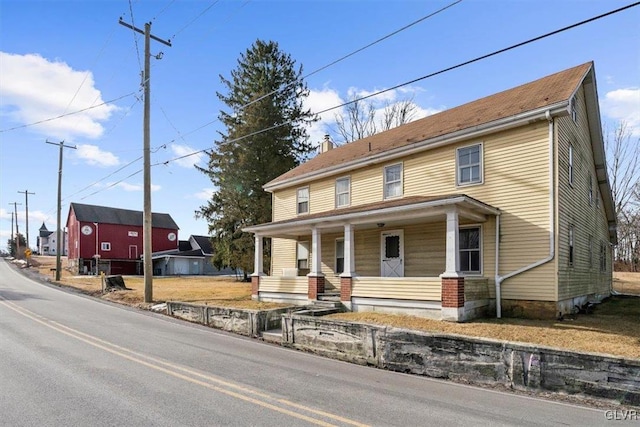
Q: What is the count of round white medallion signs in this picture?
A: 2